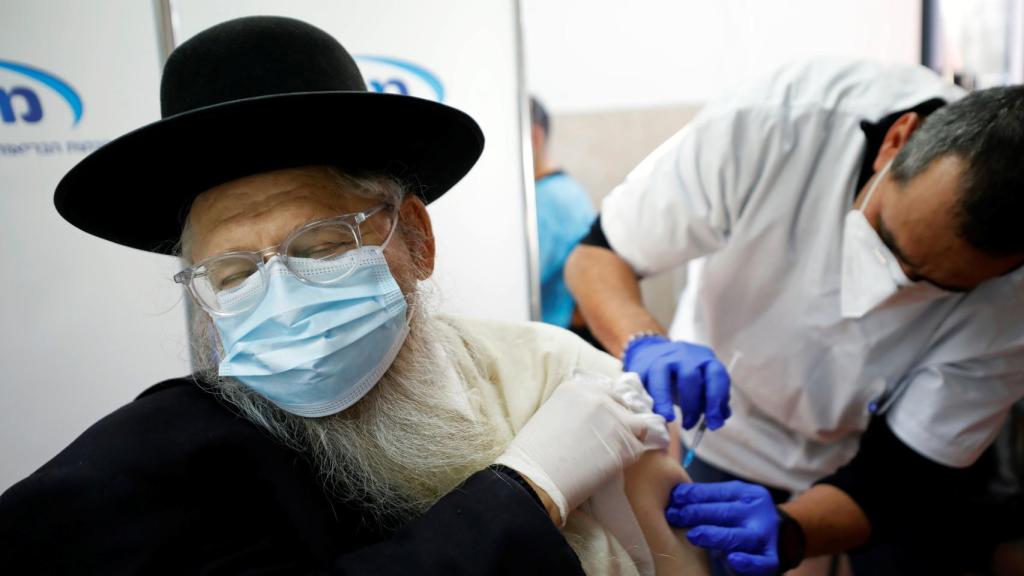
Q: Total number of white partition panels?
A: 2